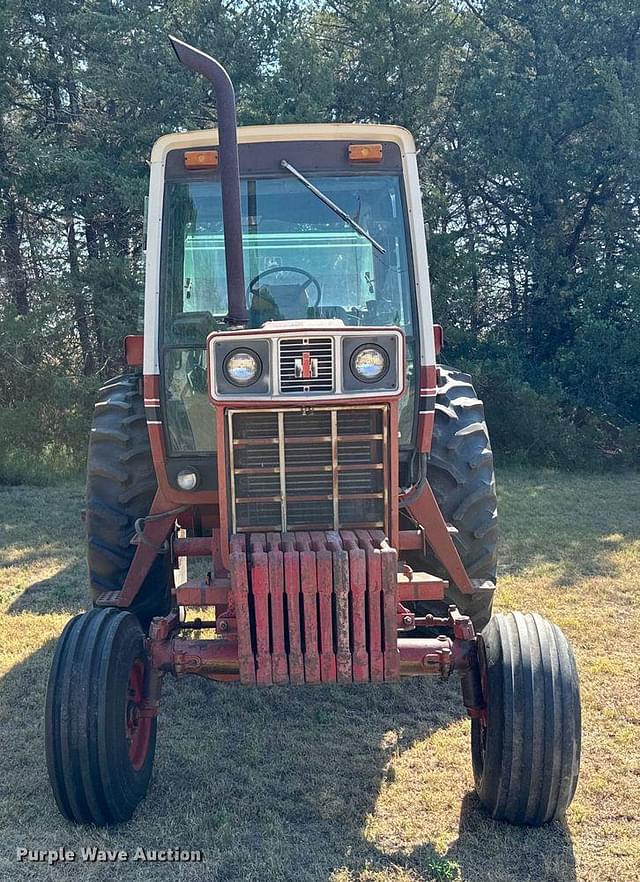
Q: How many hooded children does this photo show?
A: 0